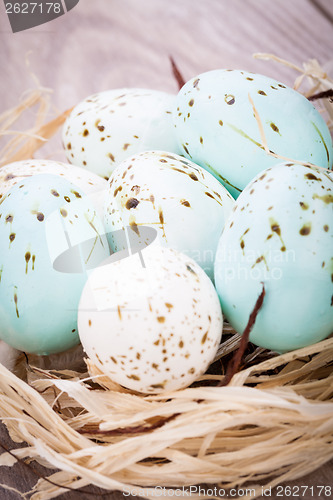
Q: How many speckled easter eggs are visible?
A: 7